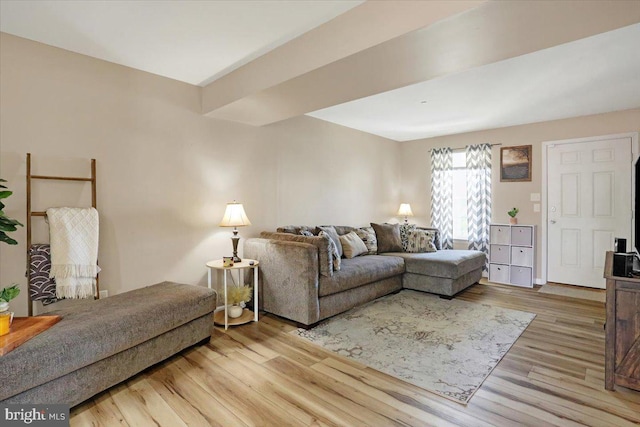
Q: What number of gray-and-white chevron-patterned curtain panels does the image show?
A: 2